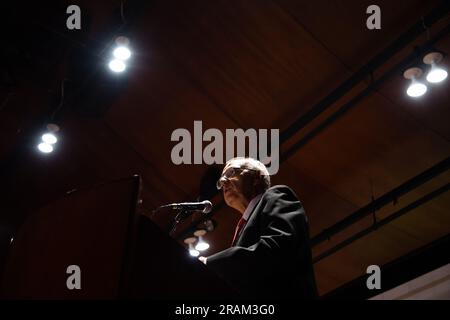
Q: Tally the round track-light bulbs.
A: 8